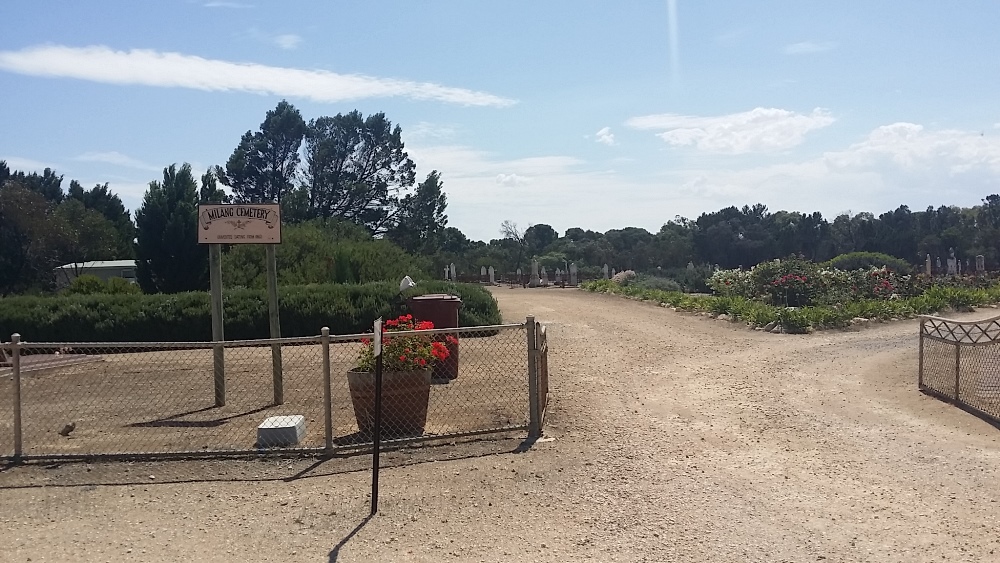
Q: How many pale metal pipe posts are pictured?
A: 3